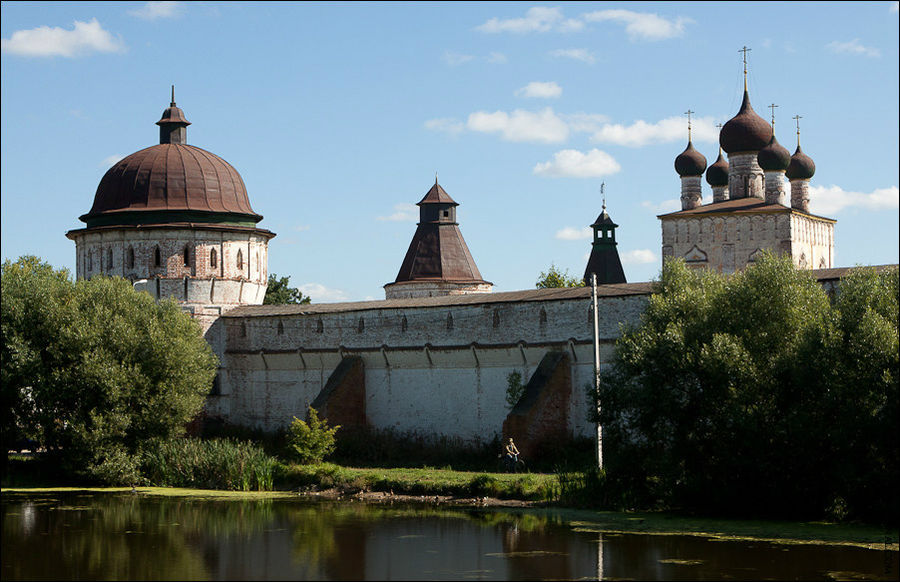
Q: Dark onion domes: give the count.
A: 5